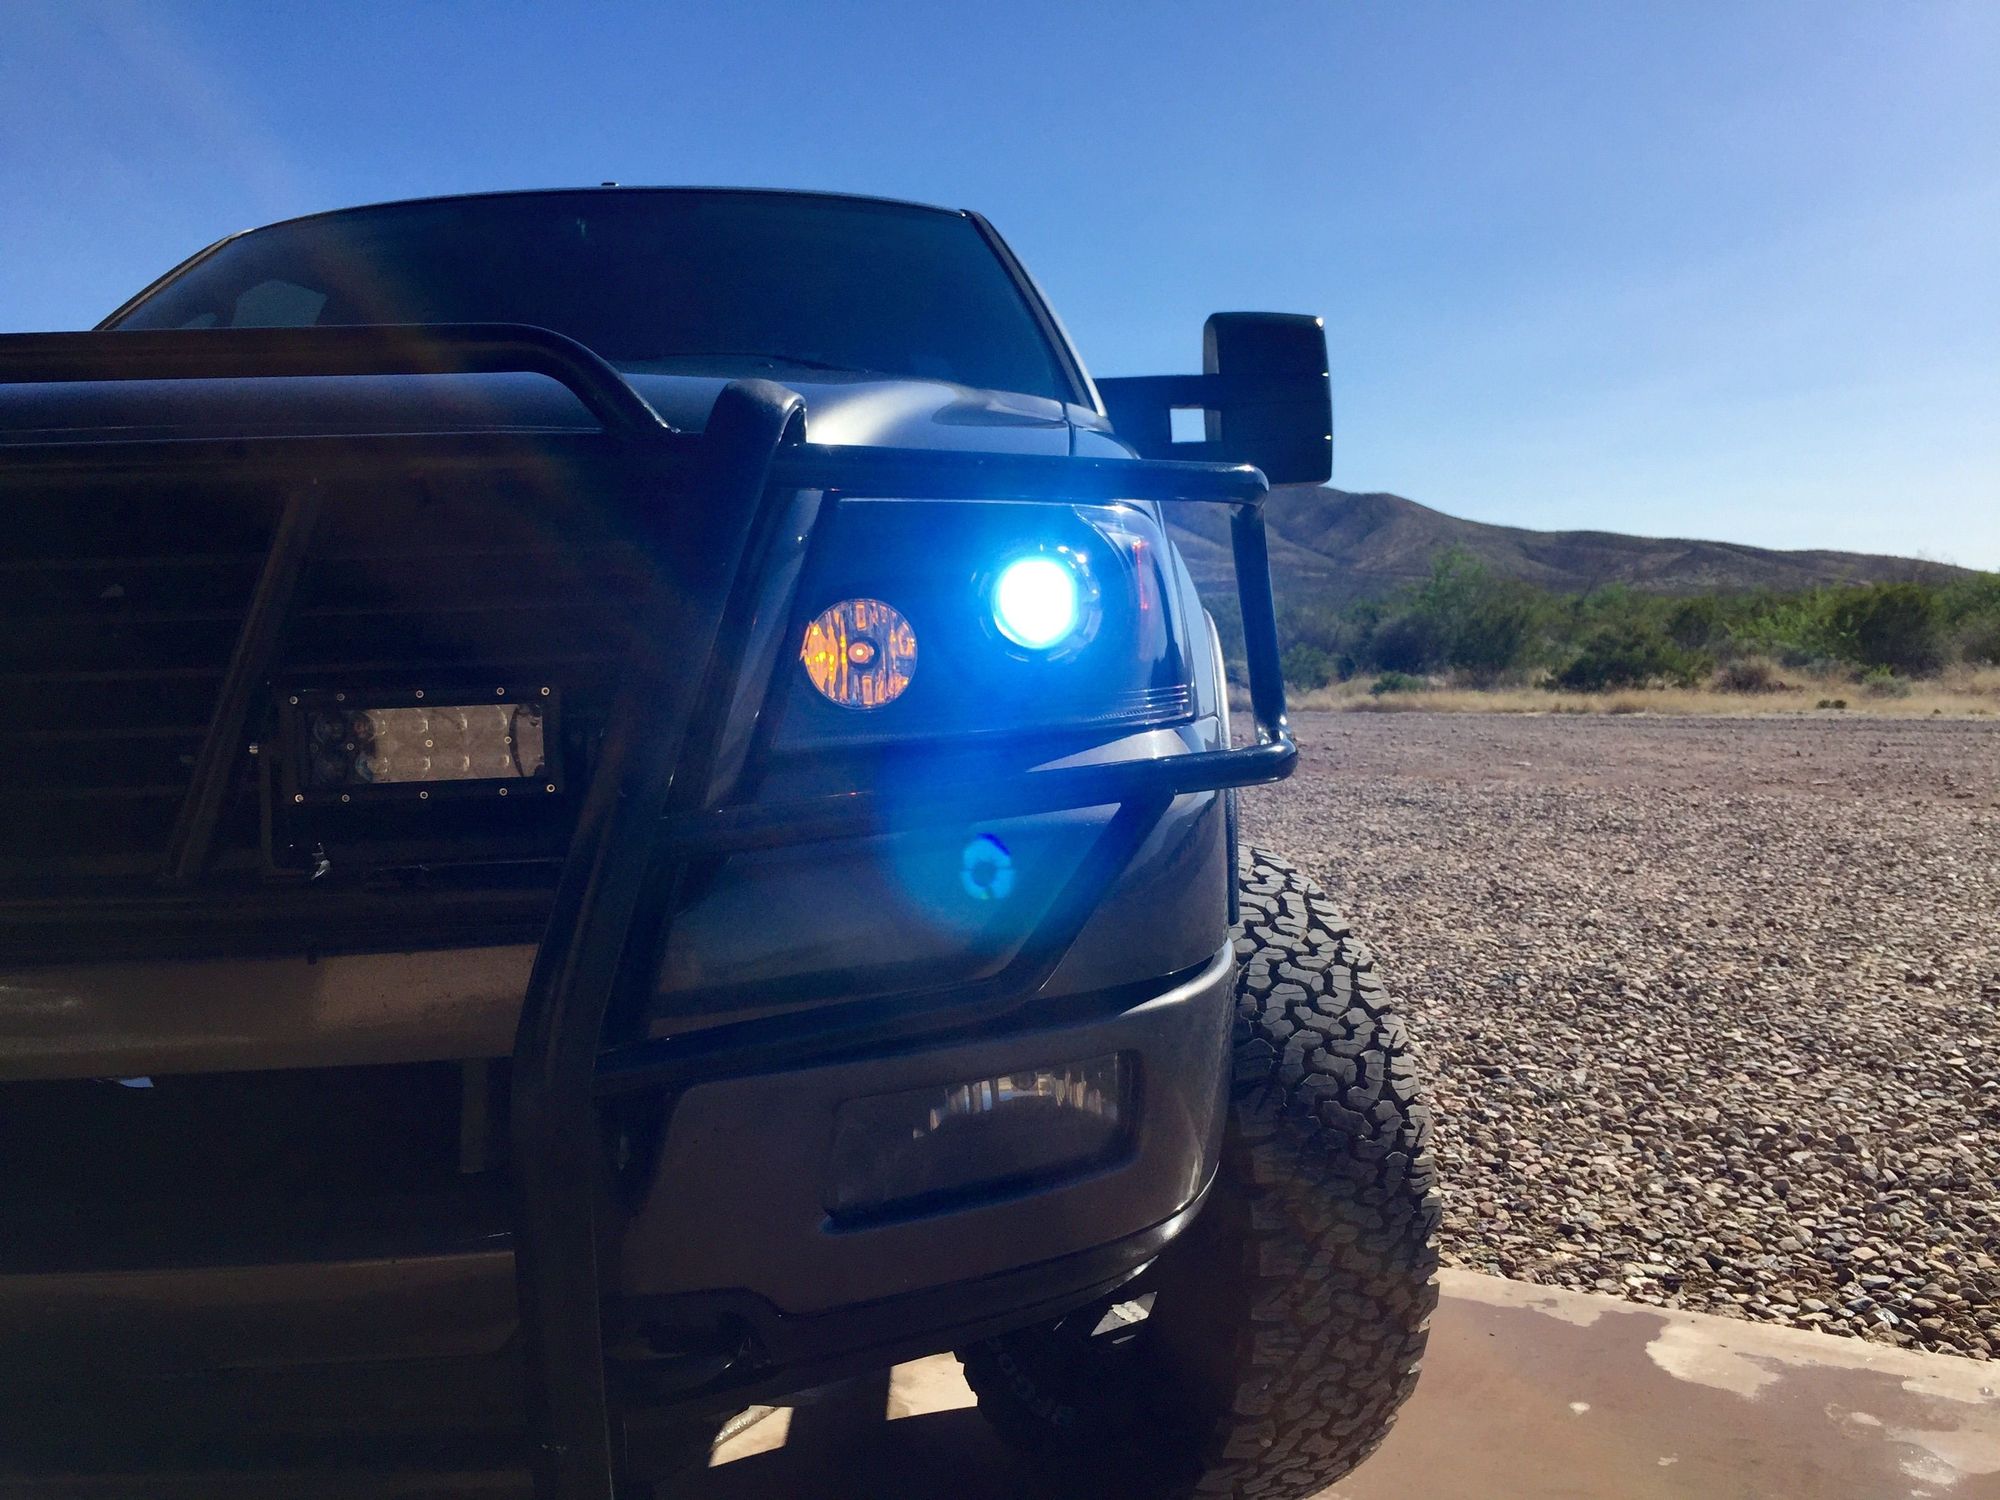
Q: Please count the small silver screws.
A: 13